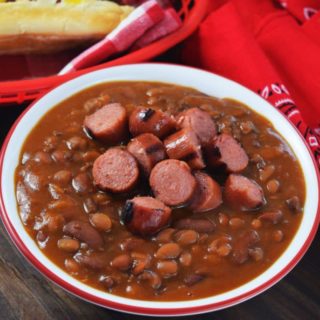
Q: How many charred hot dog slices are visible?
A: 11